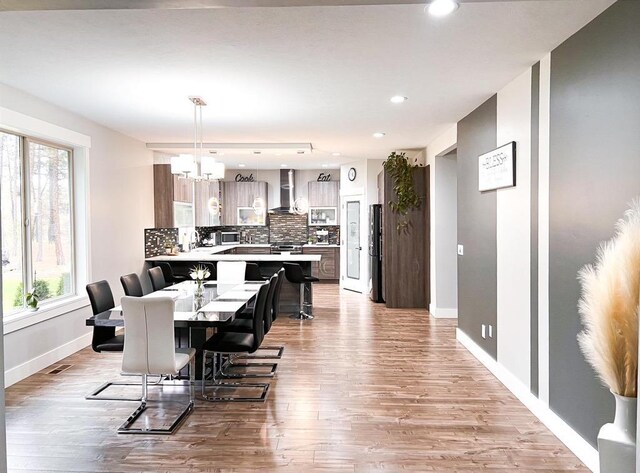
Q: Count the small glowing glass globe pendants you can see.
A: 3